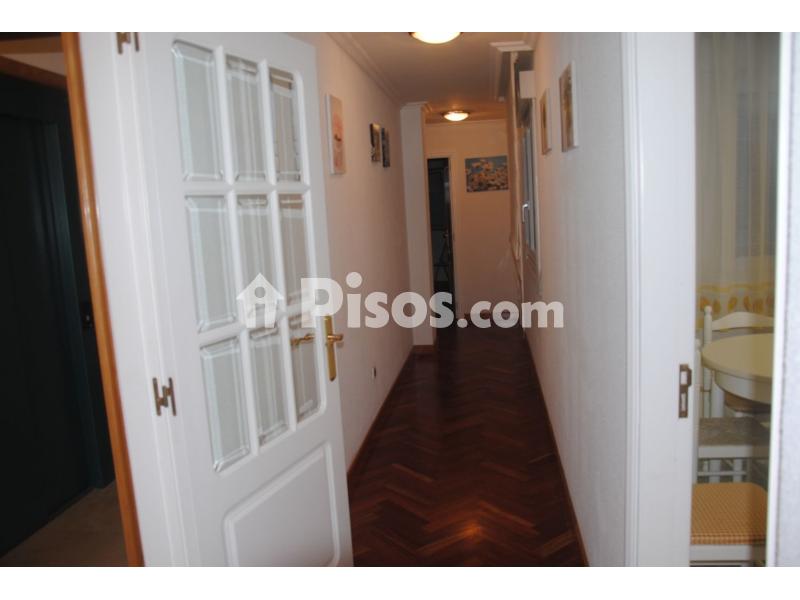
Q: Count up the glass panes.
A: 9